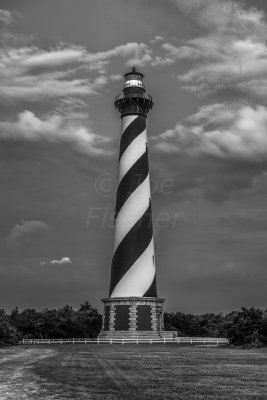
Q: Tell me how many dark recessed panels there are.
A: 3